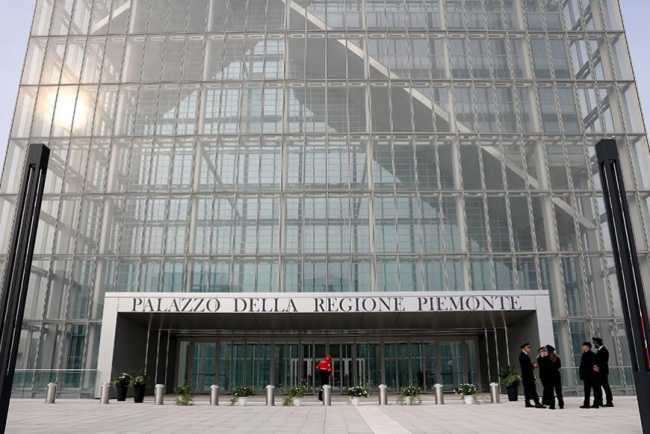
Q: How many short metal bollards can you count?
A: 9